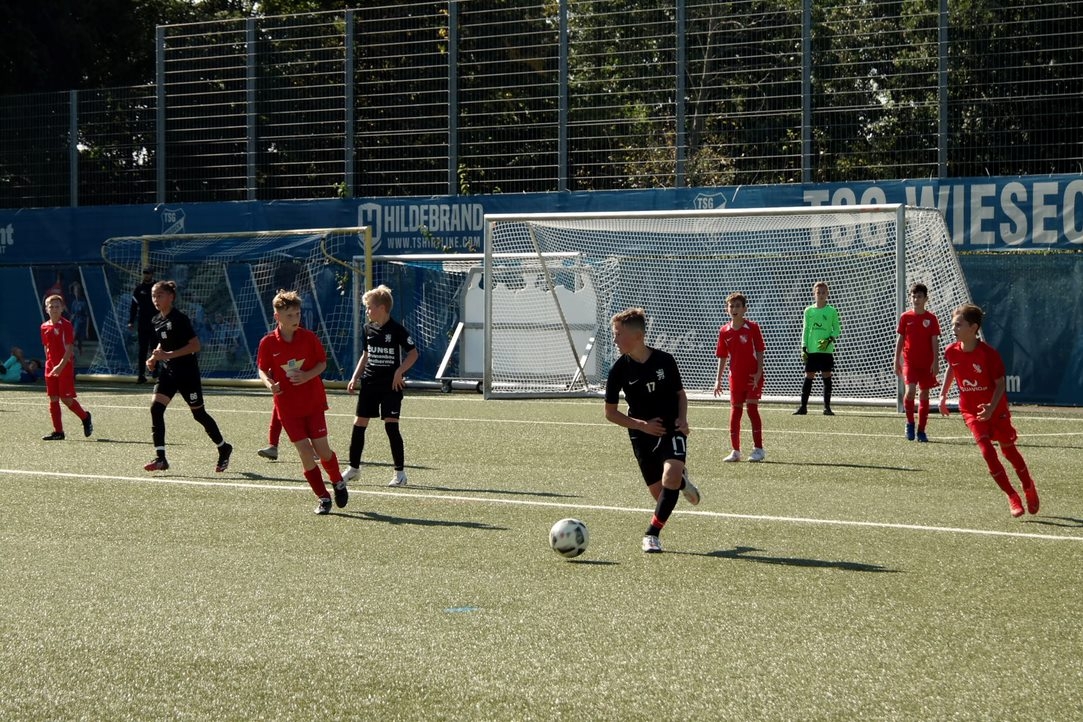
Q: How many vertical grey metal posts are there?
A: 9